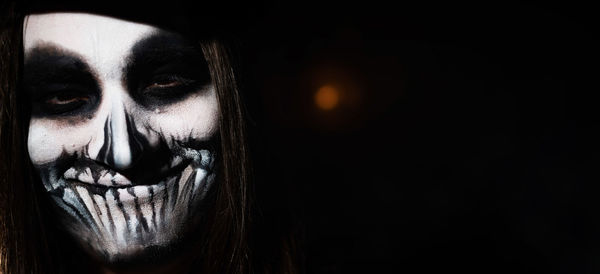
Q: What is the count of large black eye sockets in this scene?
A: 2